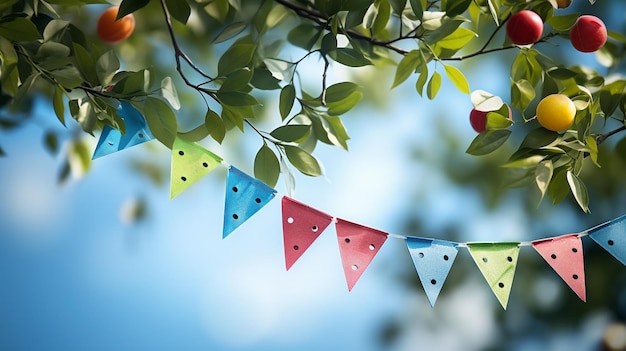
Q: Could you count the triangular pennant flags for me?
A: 9